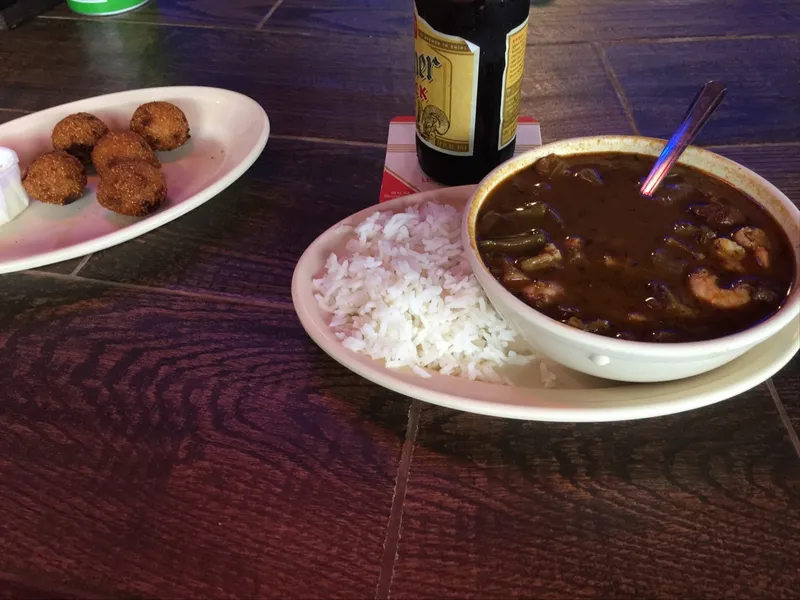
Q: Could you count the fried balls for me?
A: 5